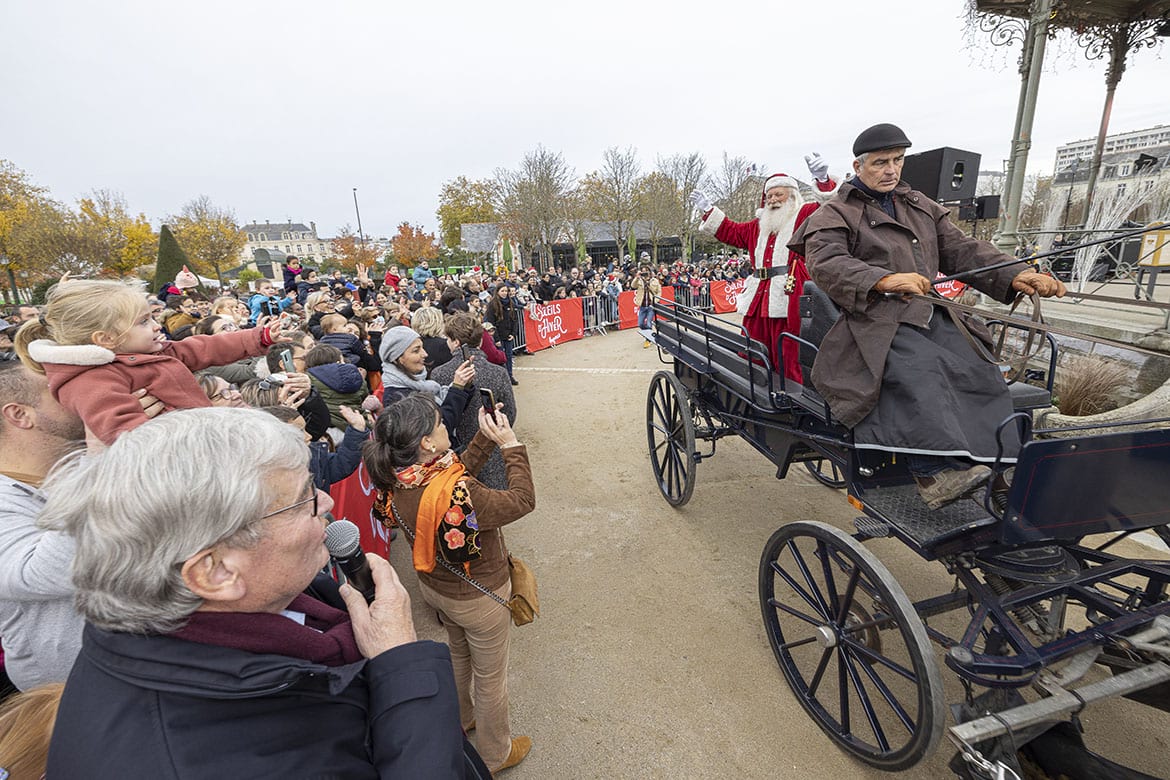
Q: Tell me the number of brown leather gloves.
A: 2